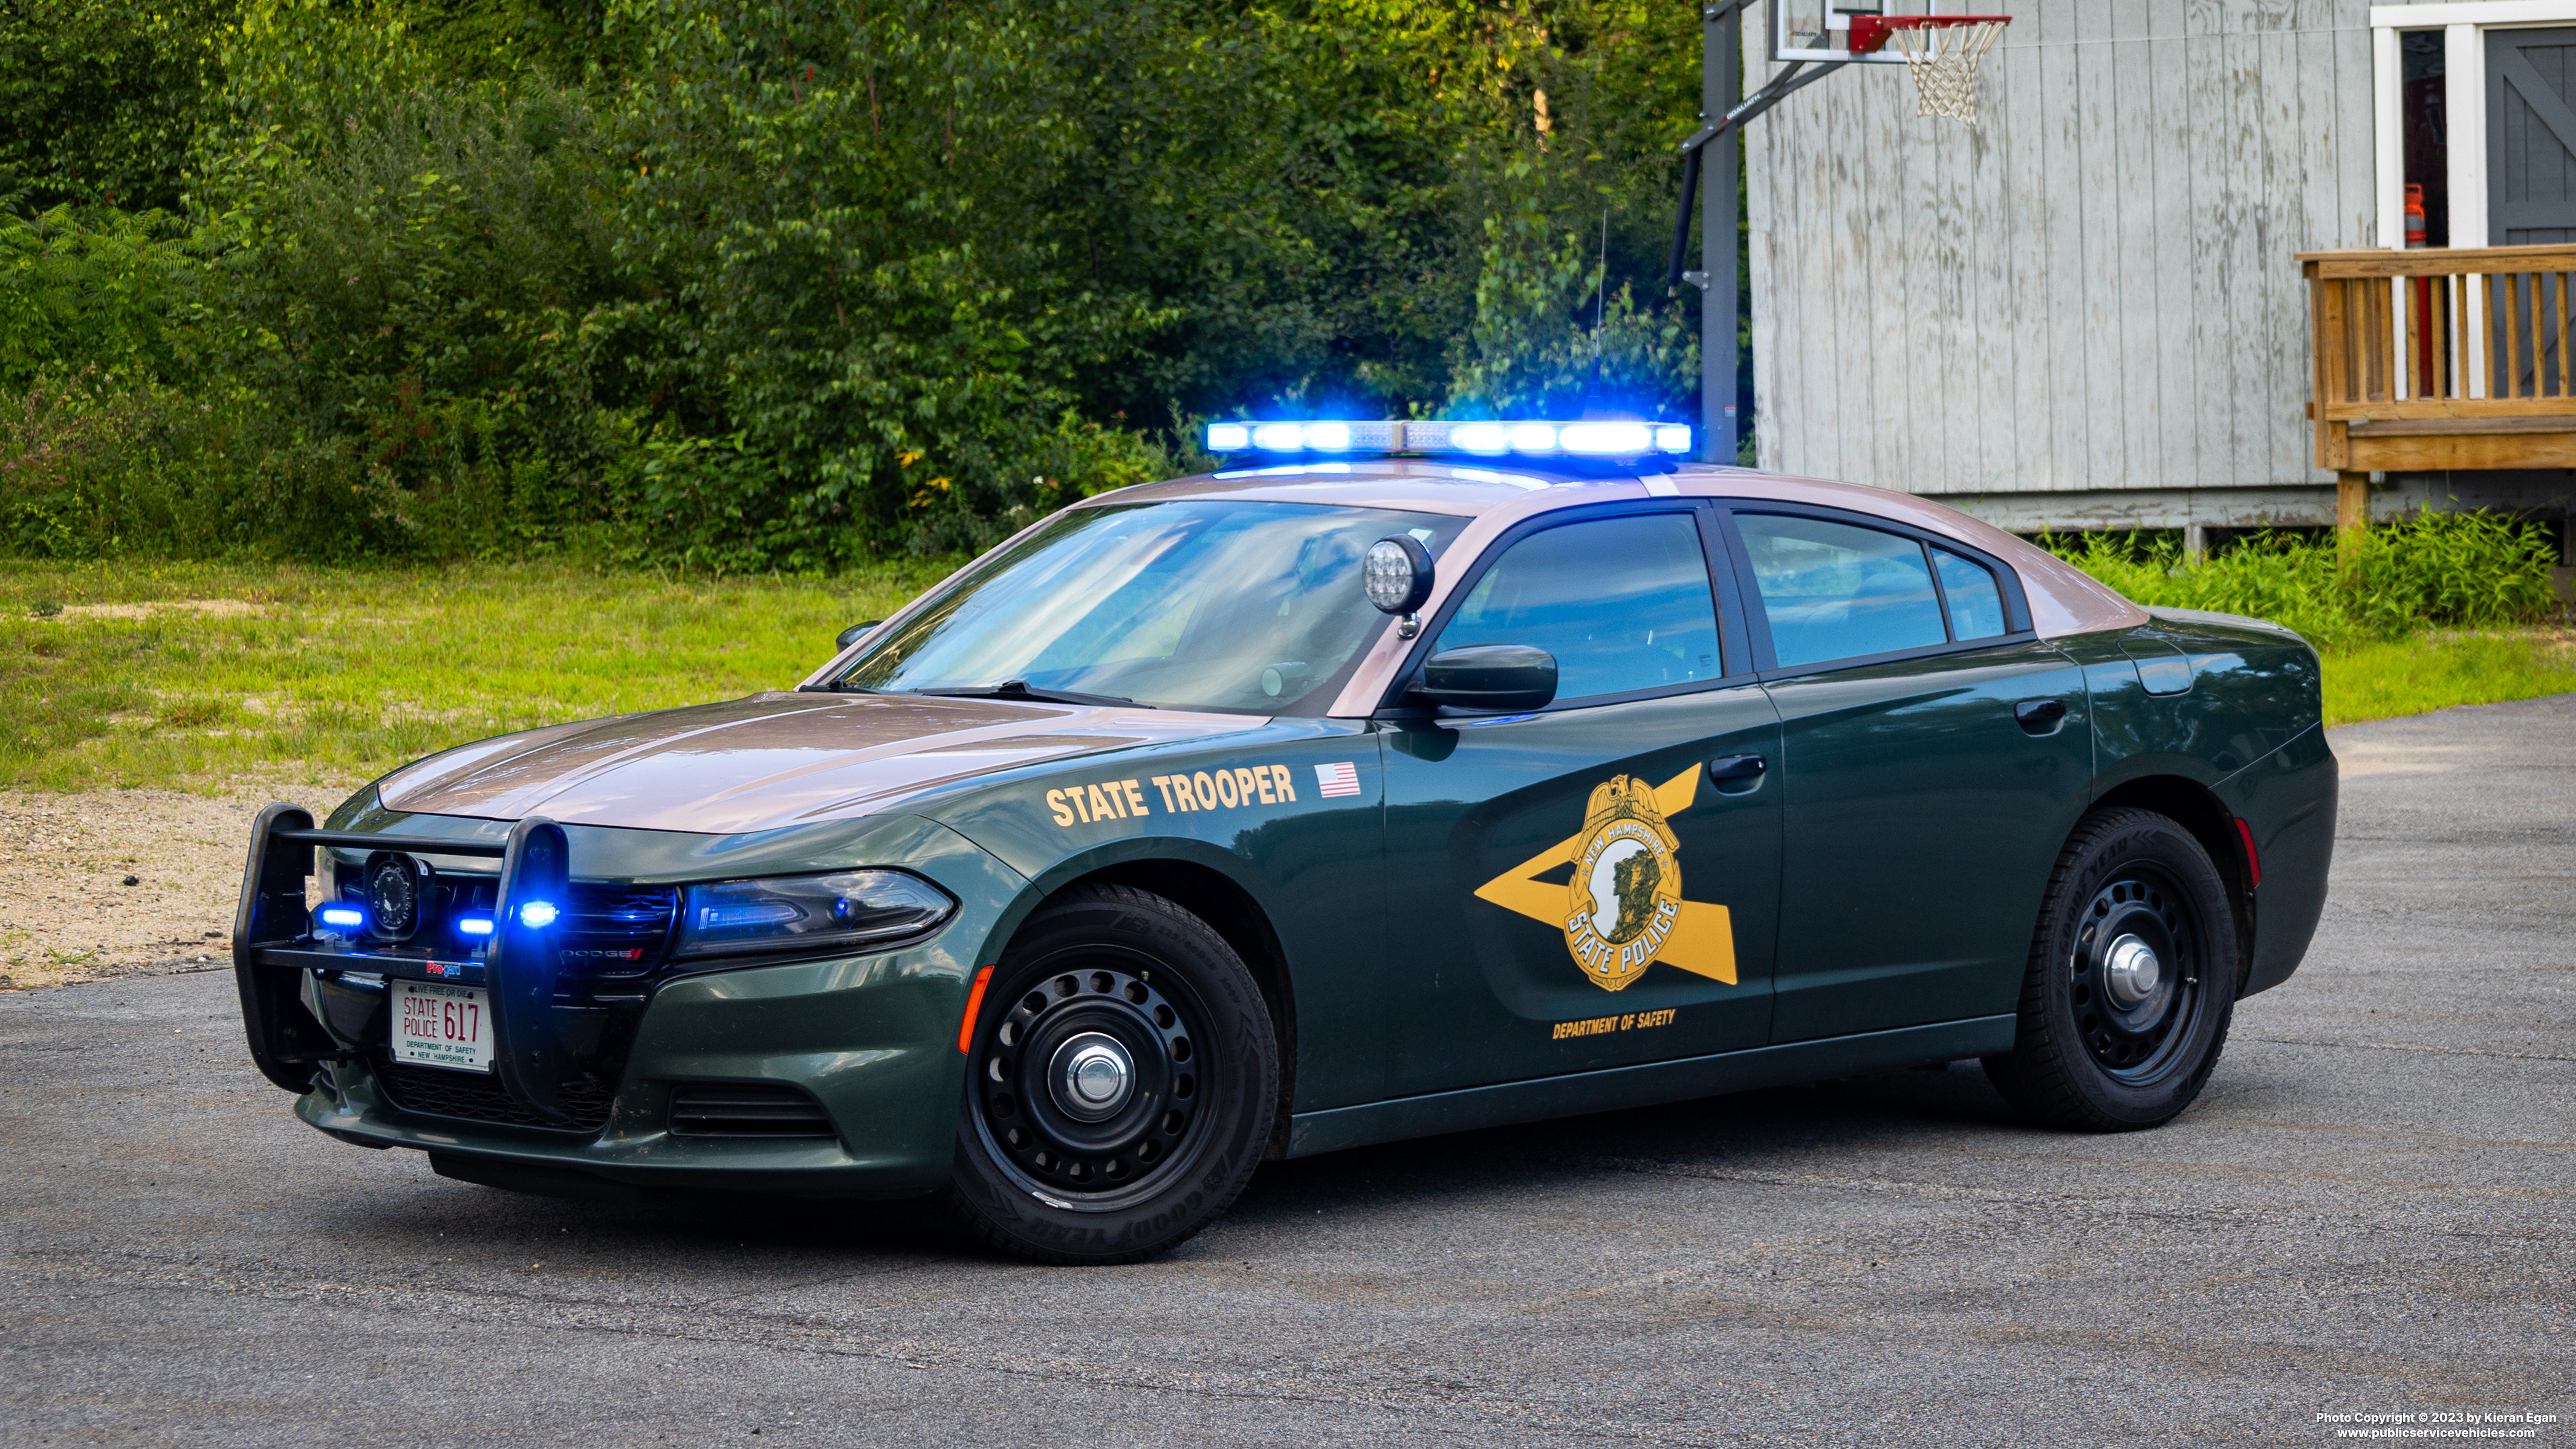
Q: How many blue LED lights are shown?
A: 10